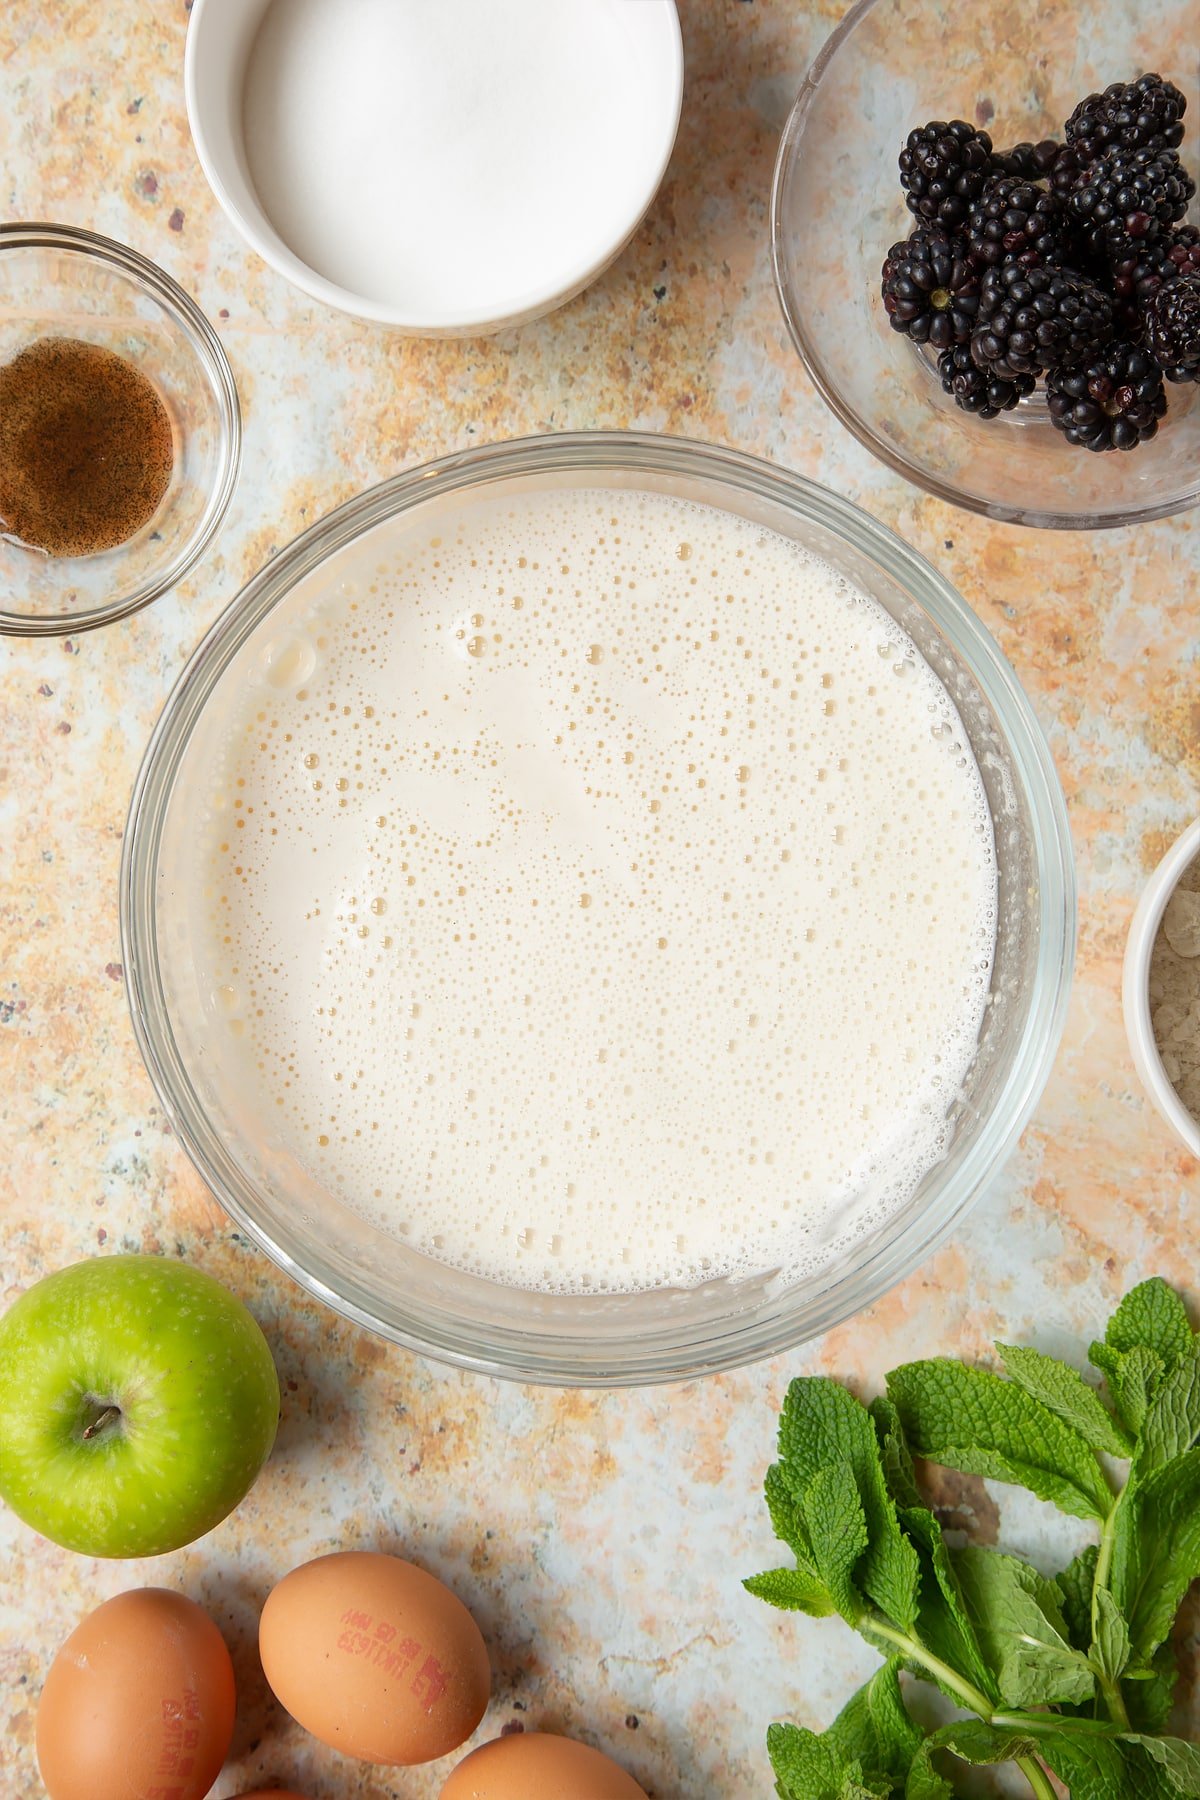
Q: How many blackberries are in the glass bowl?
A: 11